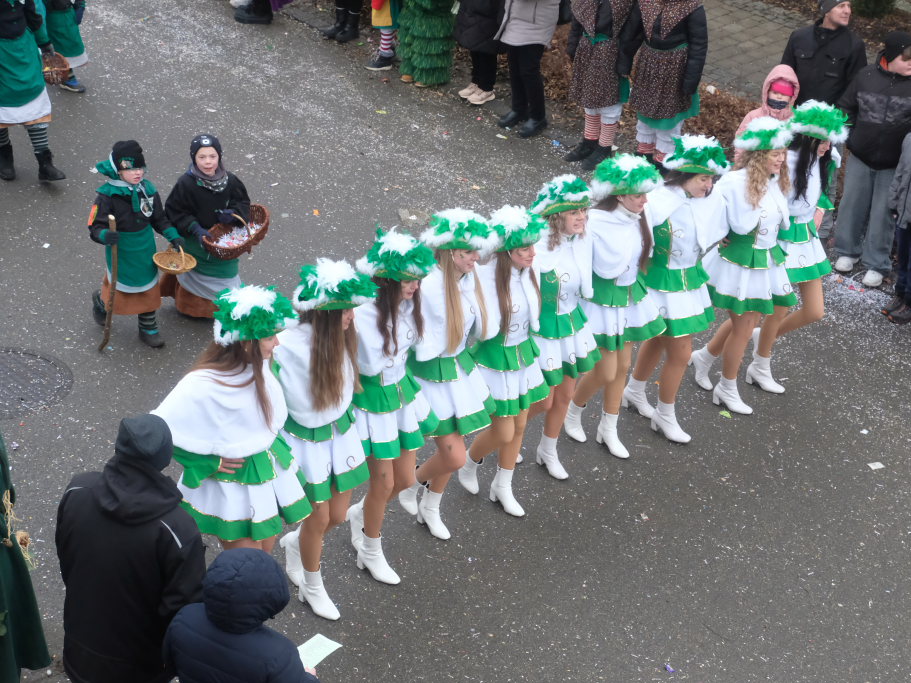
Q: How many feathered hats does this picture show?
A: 10